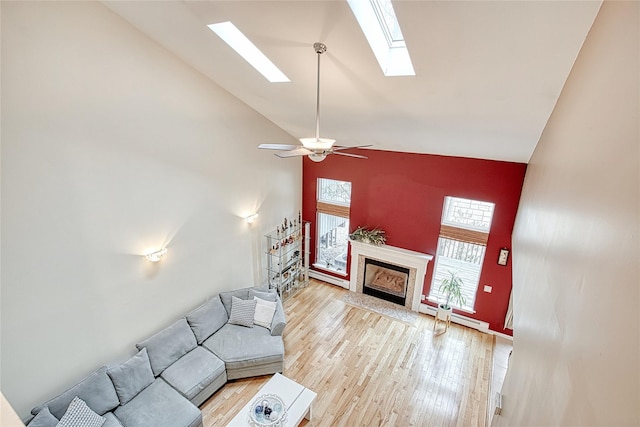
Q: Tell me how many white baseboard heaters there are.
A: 2